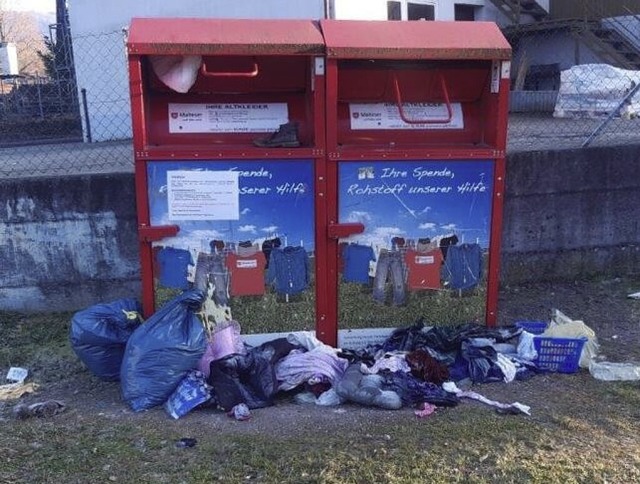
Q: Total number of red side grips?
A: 2